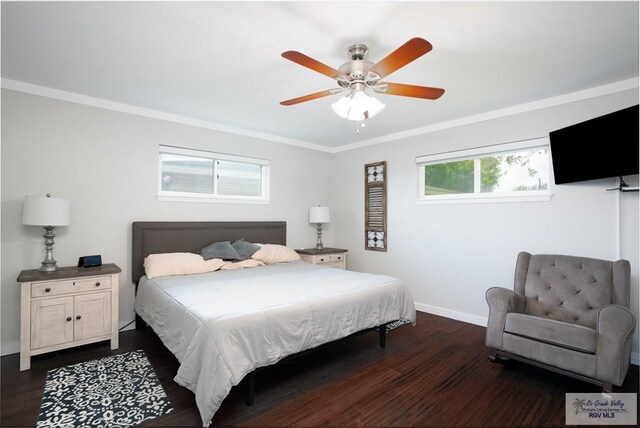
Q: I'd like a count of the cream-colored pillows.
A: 2